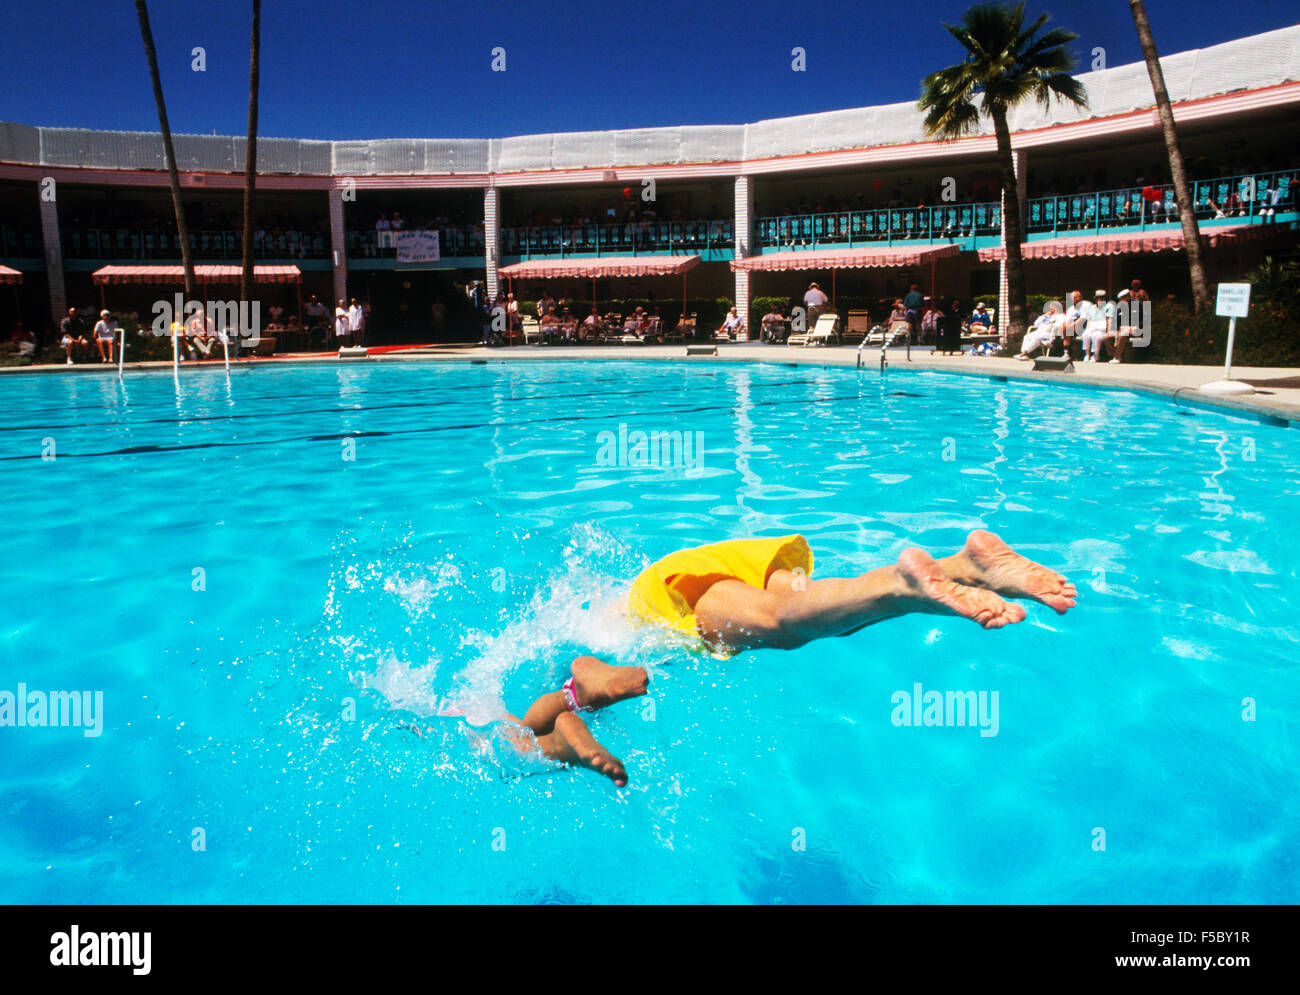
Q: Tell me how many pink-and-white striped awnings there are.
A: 5